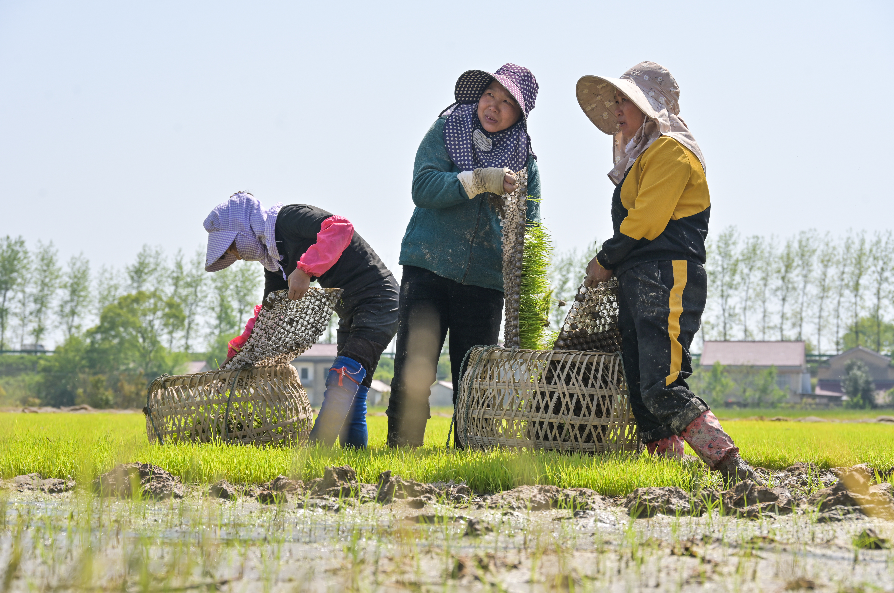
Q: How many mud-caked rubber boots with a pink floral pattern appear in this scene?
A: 2